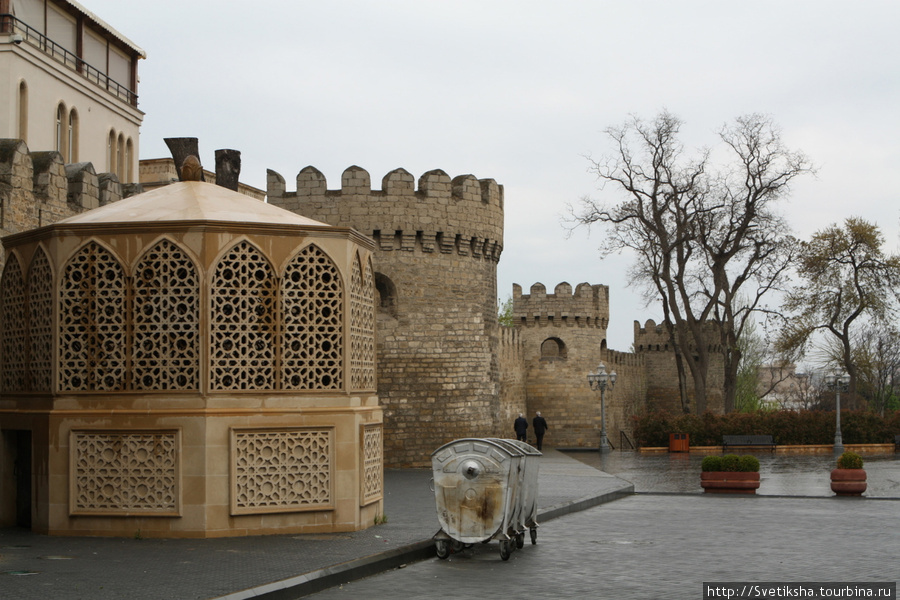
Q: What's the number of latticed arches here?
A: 8